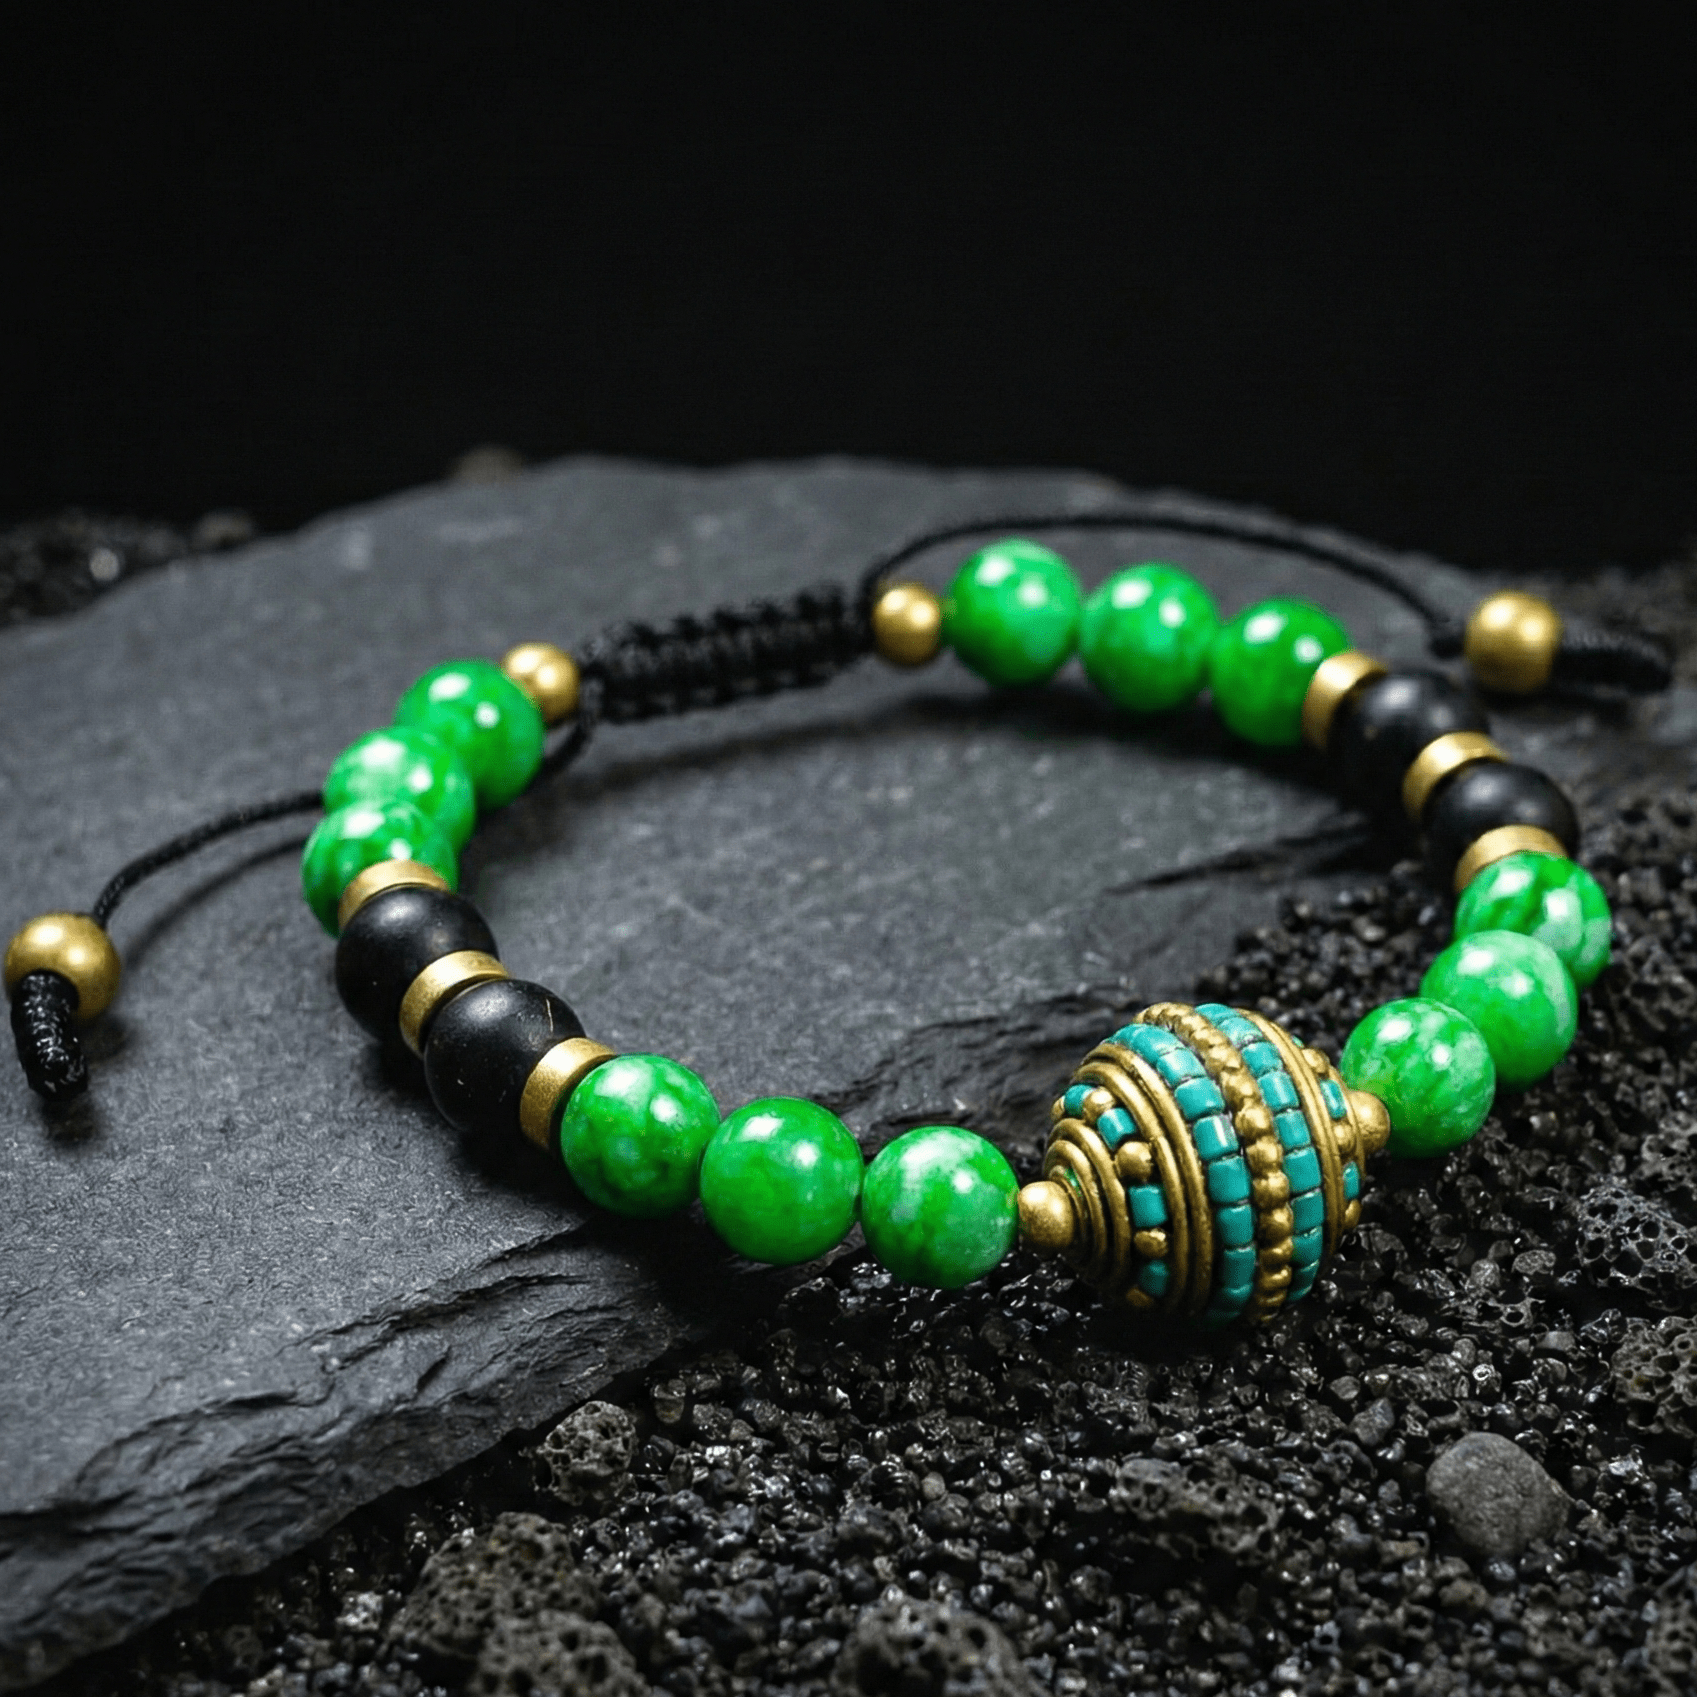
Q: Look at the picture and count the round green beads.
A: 12